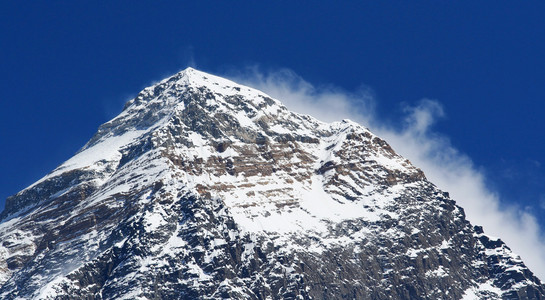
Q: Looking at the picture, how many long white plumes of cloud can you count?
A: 1